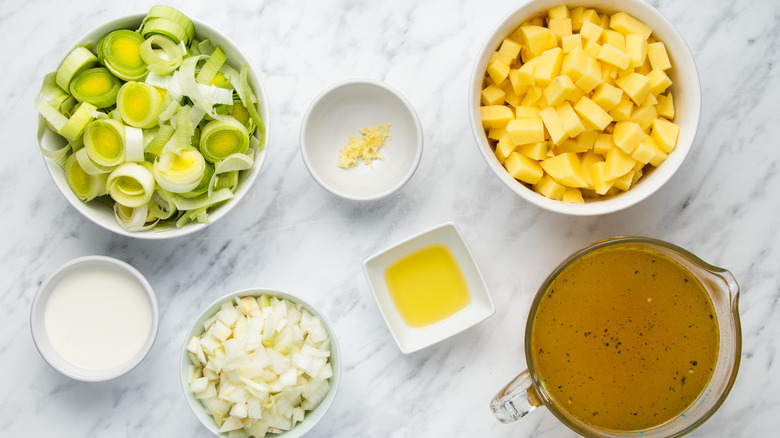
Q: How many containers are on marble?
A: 7